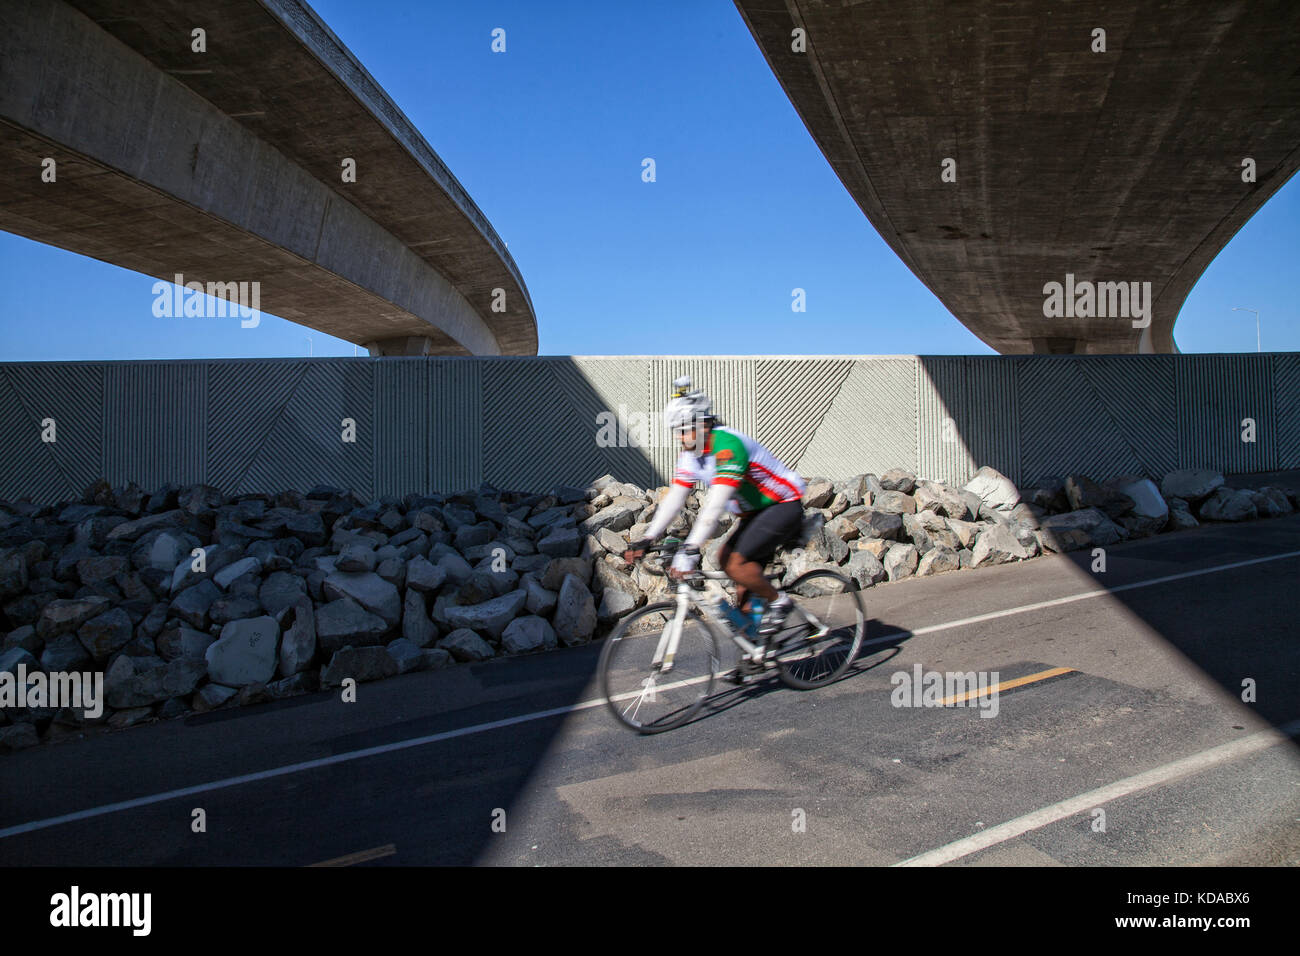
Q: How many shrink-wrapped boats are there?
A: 0